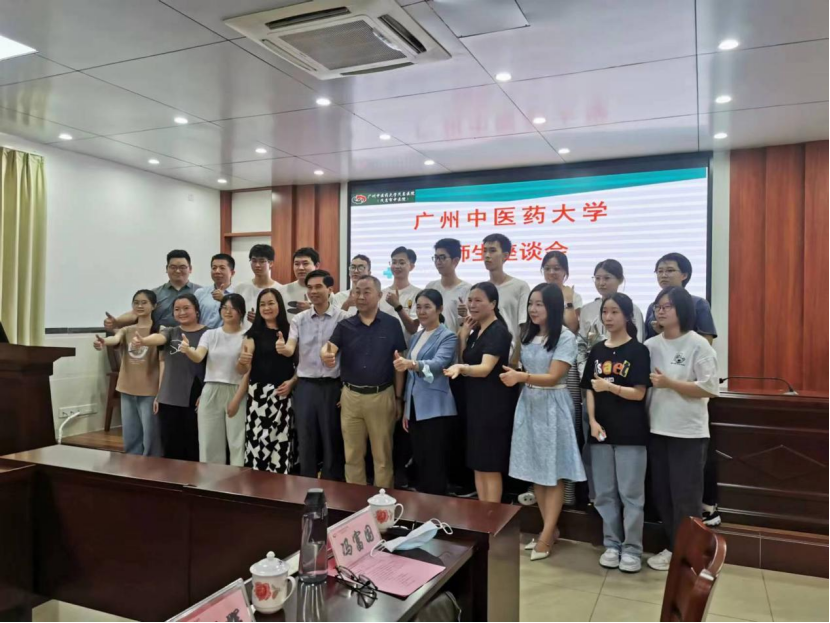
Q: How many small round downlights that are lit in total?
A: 15